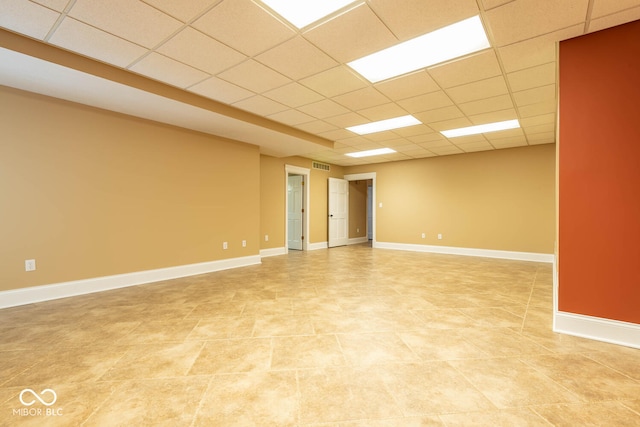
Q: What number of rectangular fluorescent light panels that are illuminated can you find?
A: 5